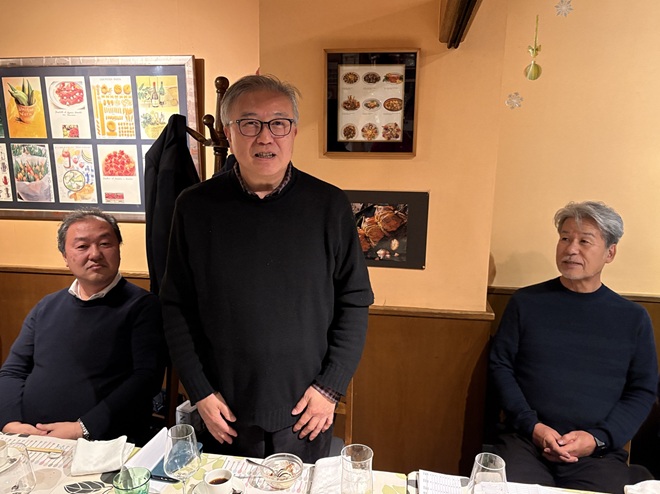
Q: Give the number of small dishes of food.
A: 9